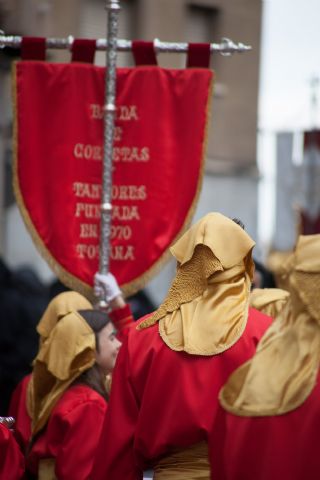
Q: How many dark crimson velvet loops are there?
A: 4